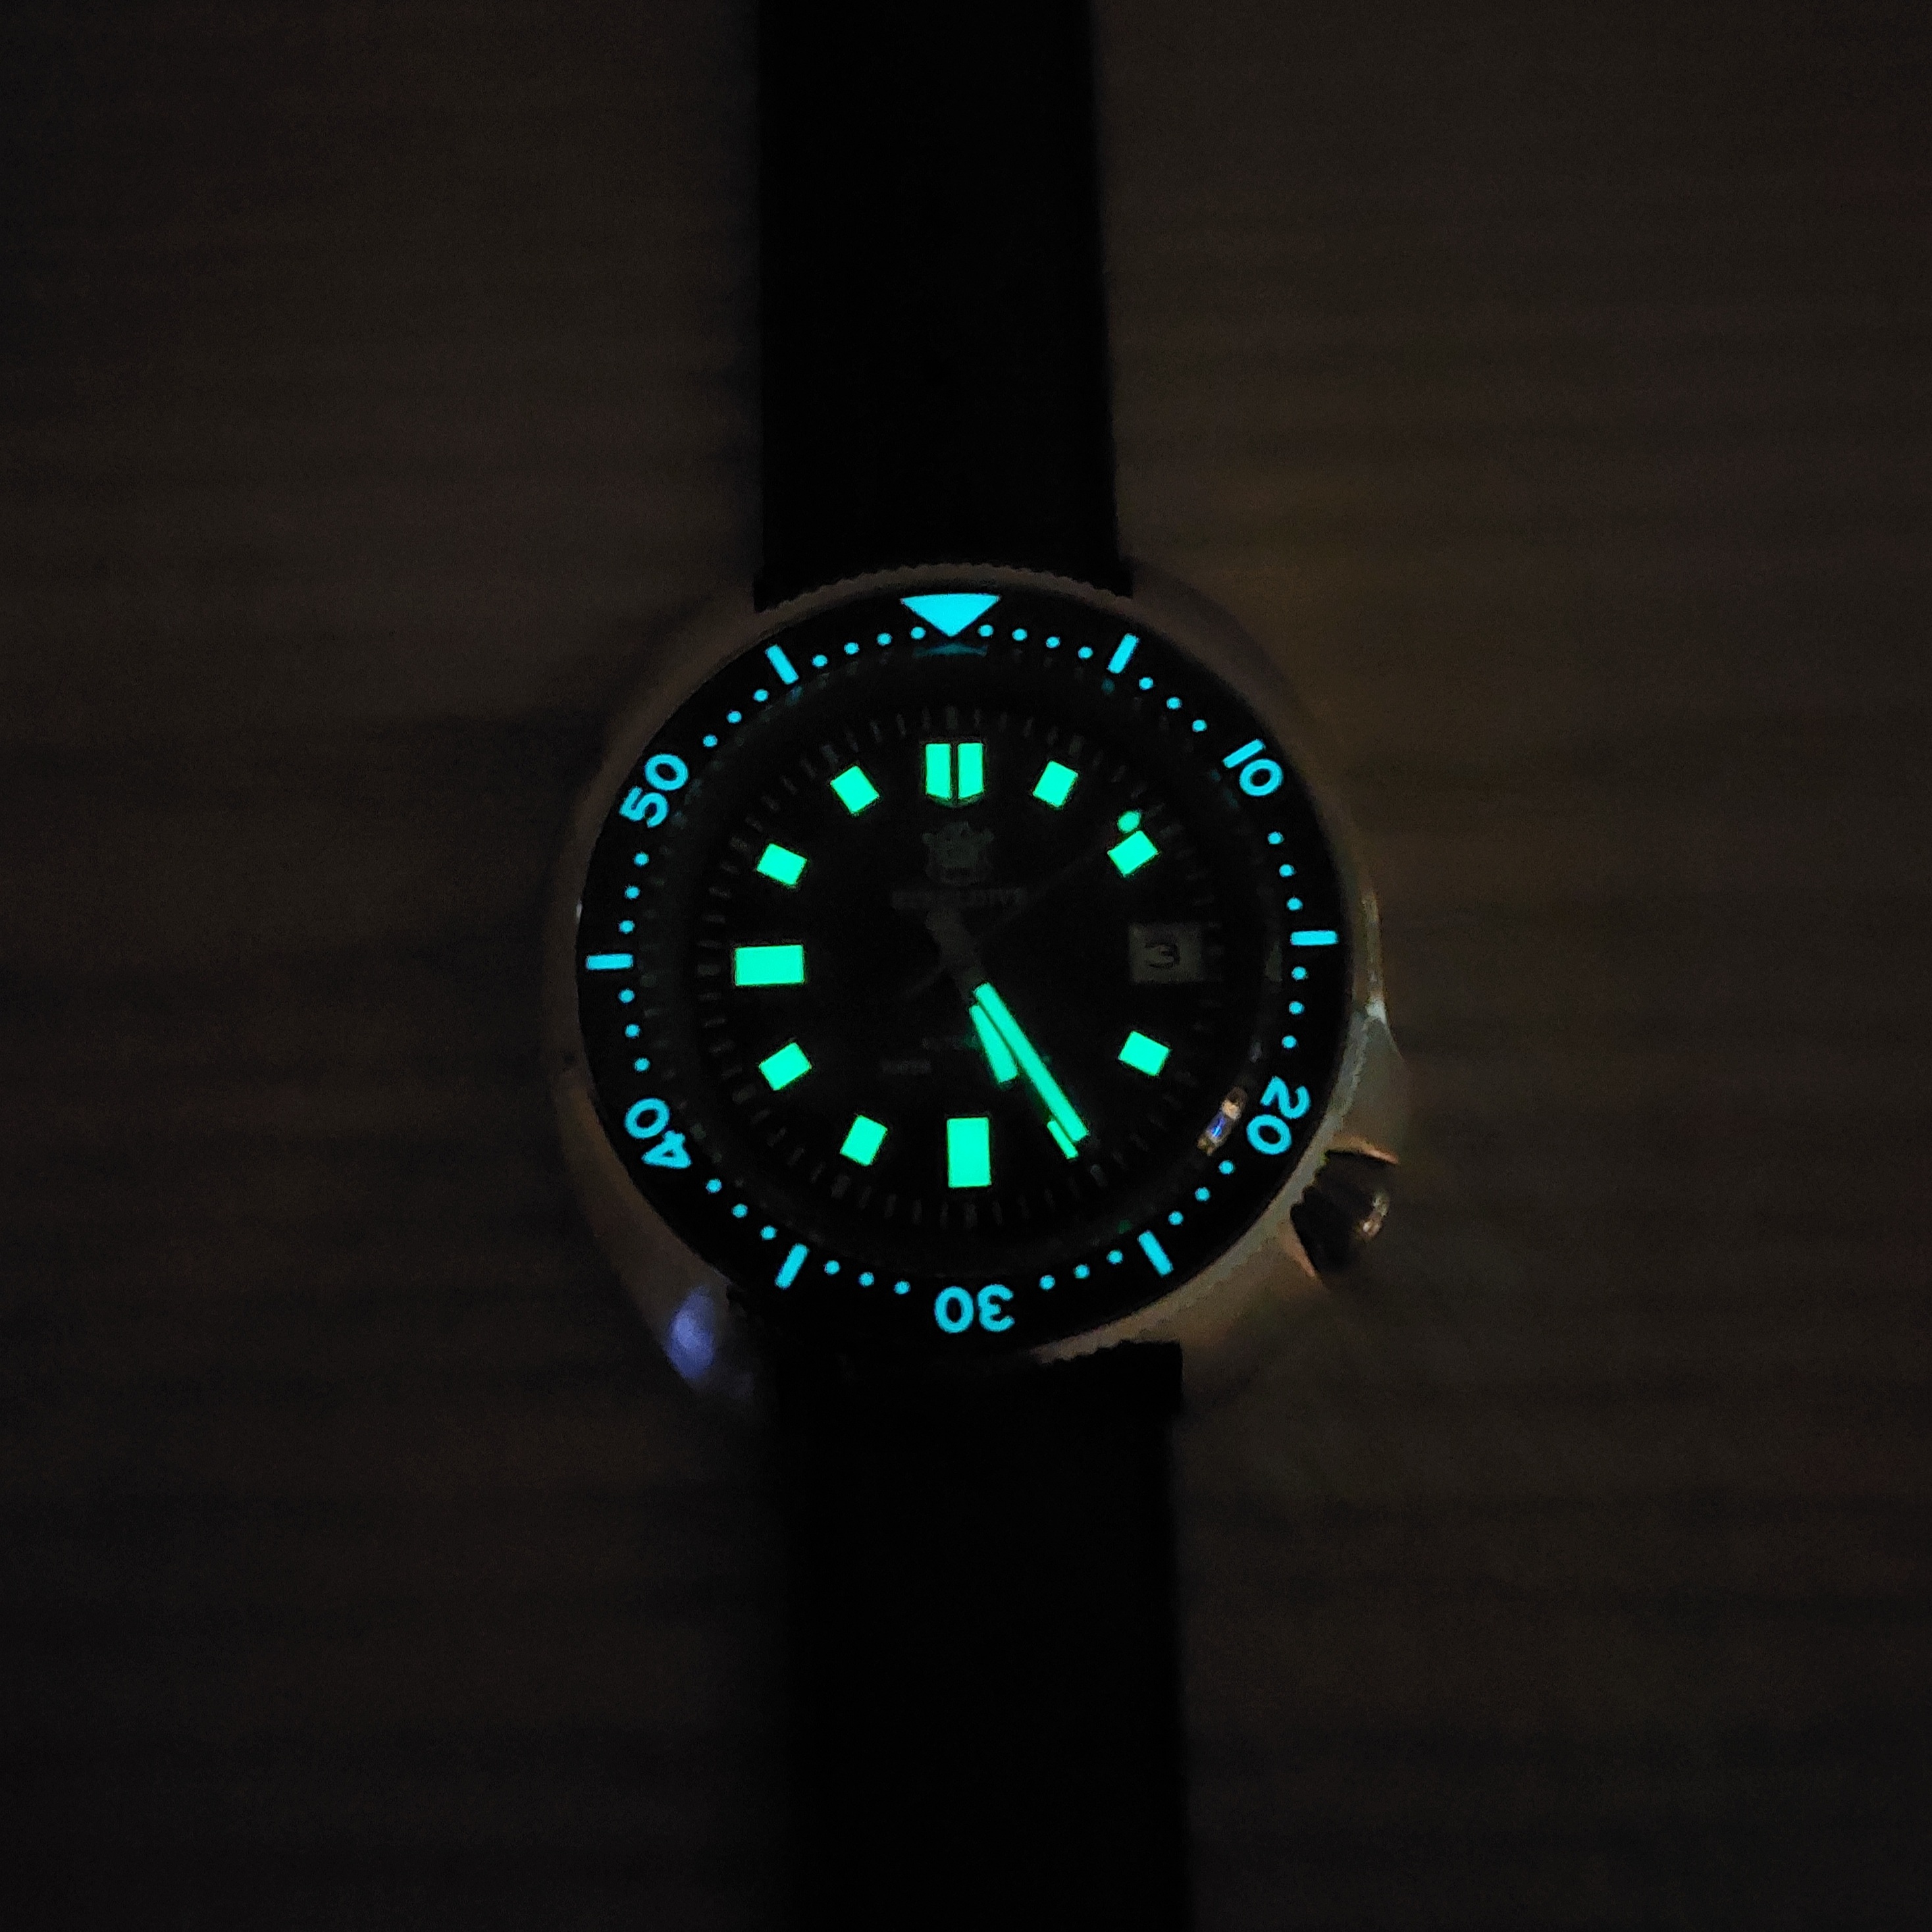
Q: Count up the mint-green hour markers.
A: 11